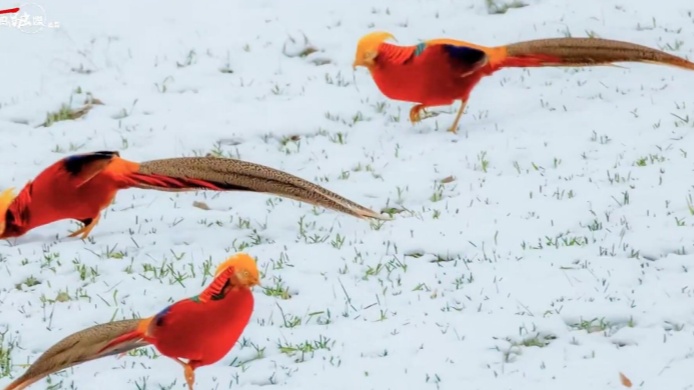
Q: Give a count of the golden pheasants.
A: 3